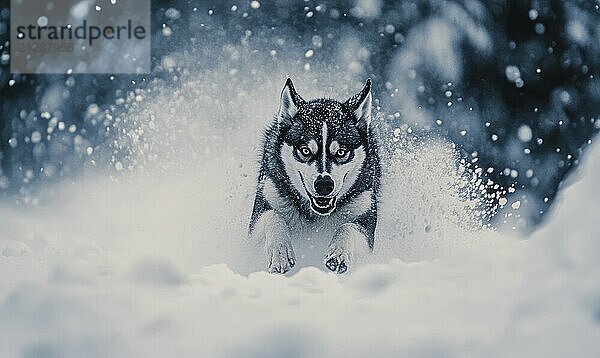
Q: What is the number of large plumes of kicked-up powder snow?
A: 2